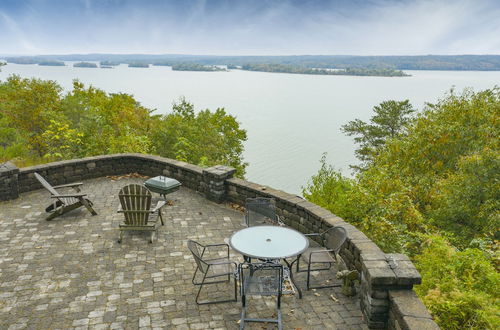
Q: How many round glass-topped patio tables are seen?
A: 1